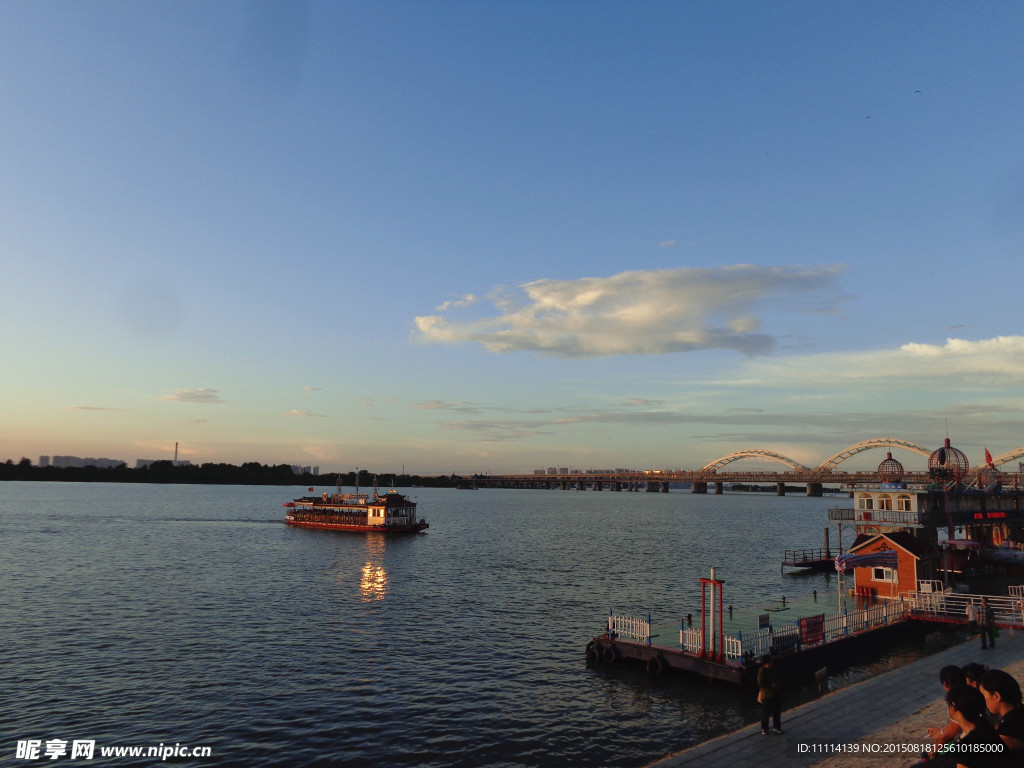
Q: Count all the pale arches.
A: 3